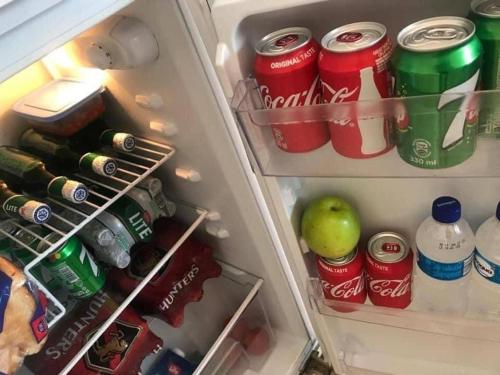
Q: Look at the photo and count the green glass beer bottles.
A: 4